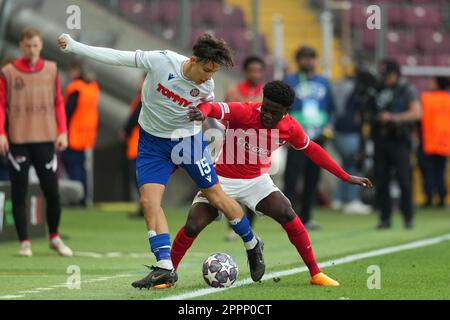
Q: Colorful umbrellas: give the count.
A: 0